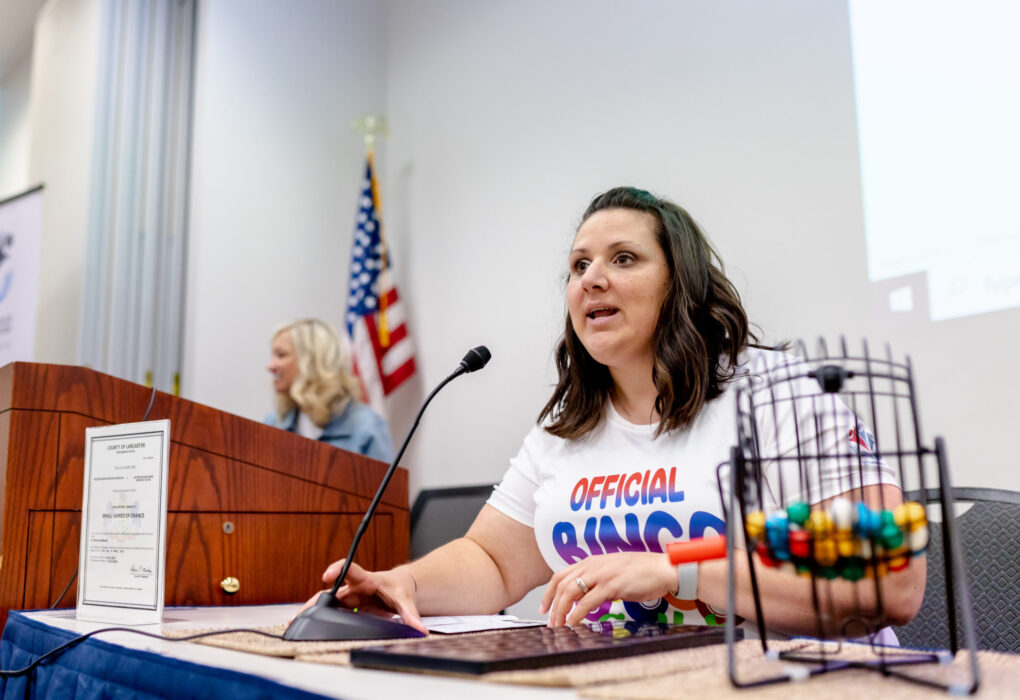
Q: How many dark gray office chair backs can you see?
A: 2